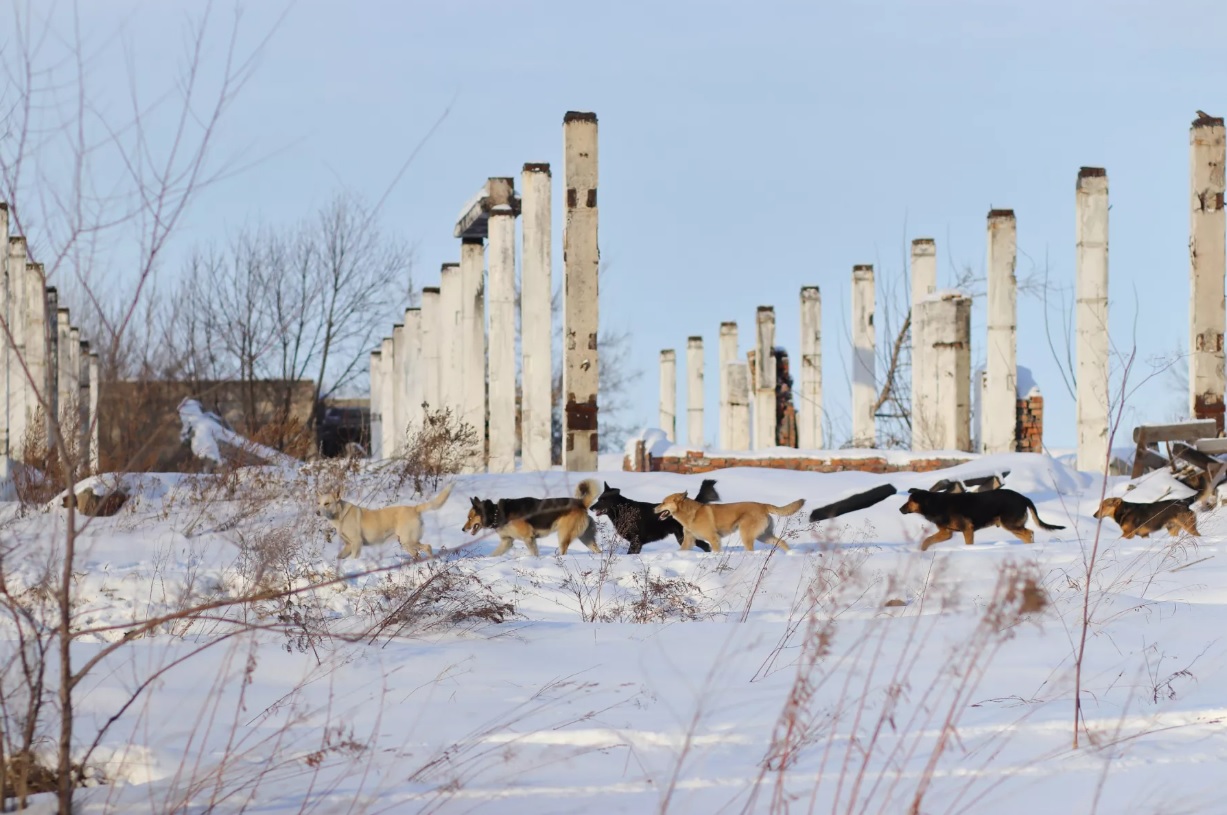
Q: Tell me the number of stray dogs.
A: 6